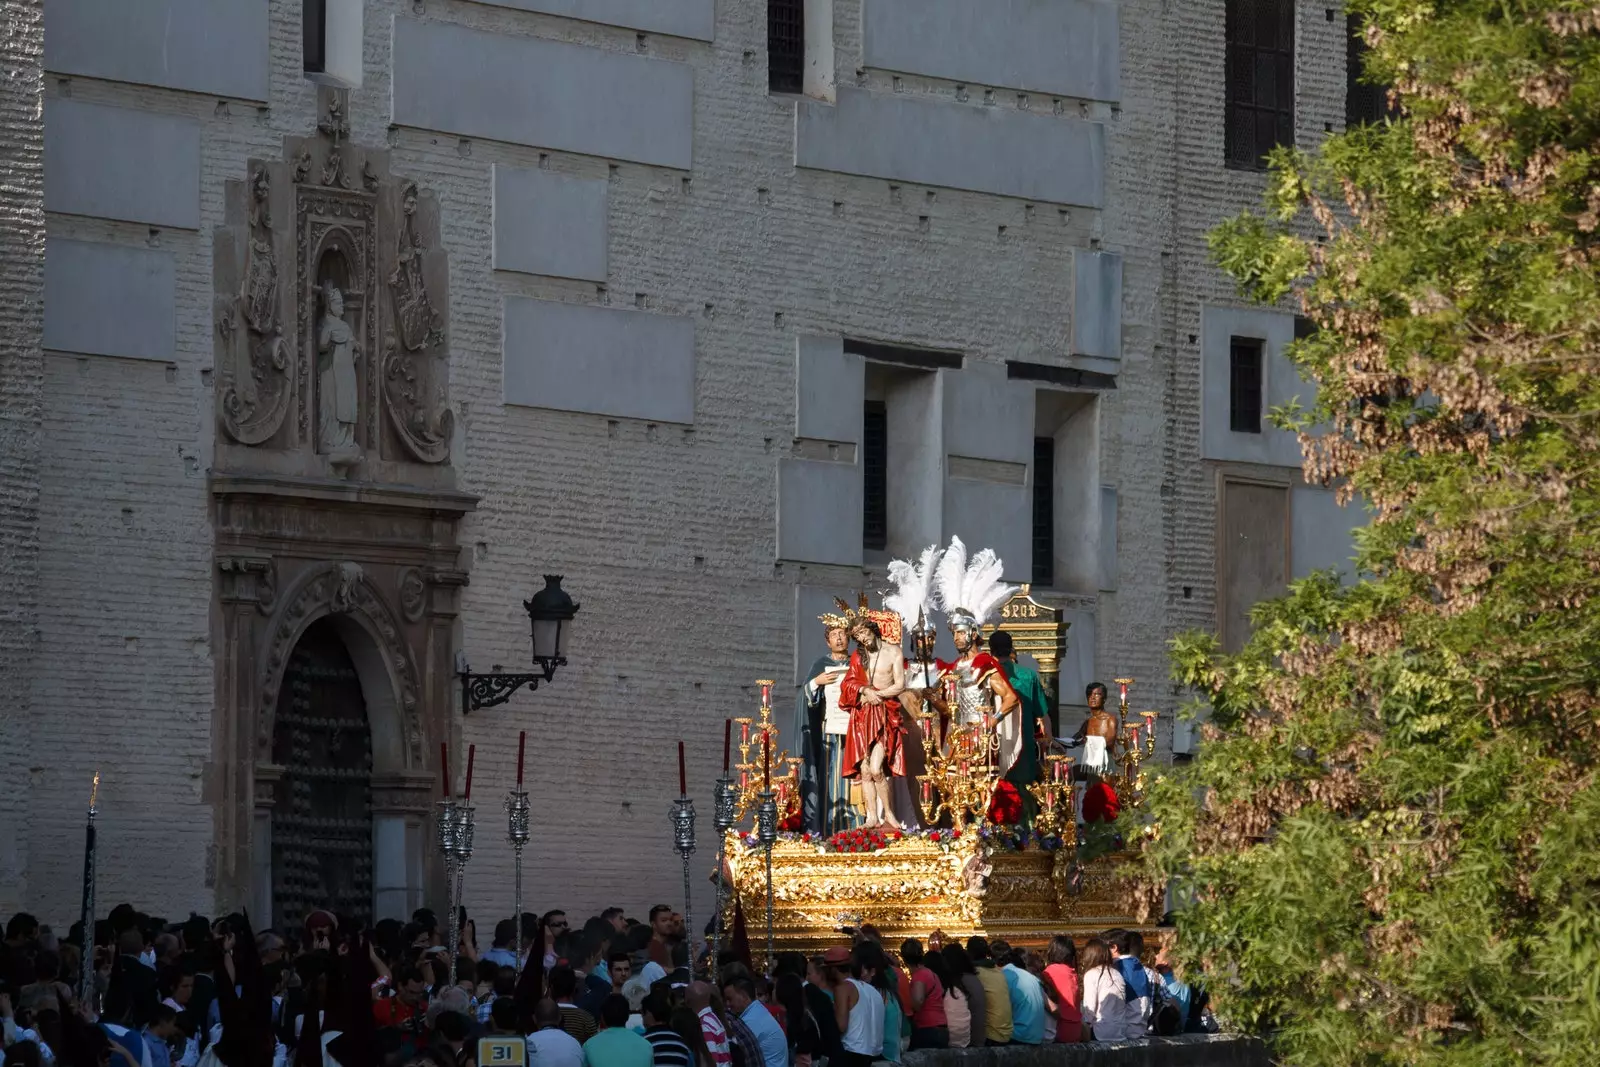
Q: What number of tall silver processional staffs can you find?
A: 6